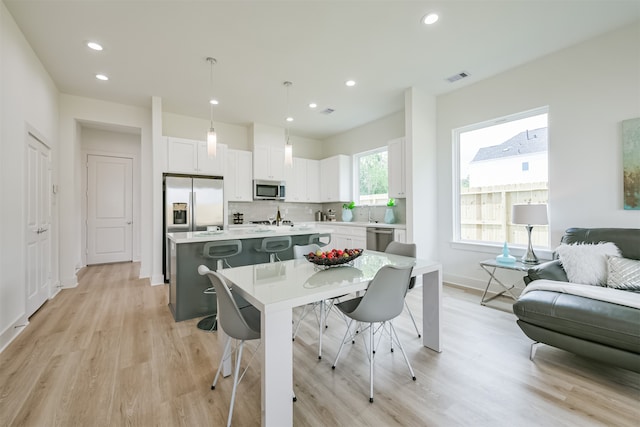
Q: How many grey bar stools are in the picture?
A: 3